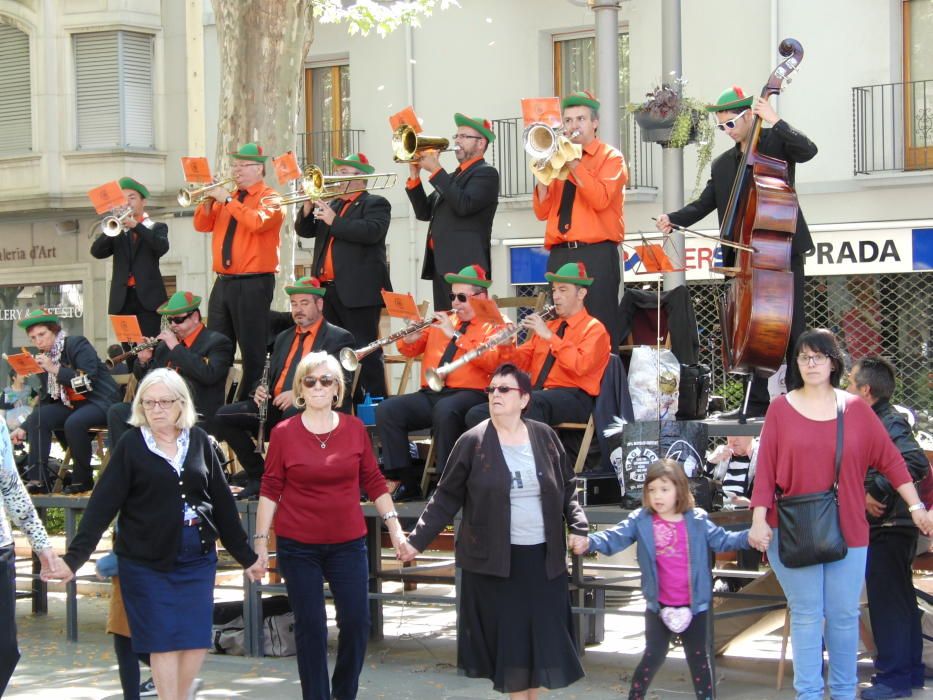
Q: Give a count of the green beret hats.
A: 11